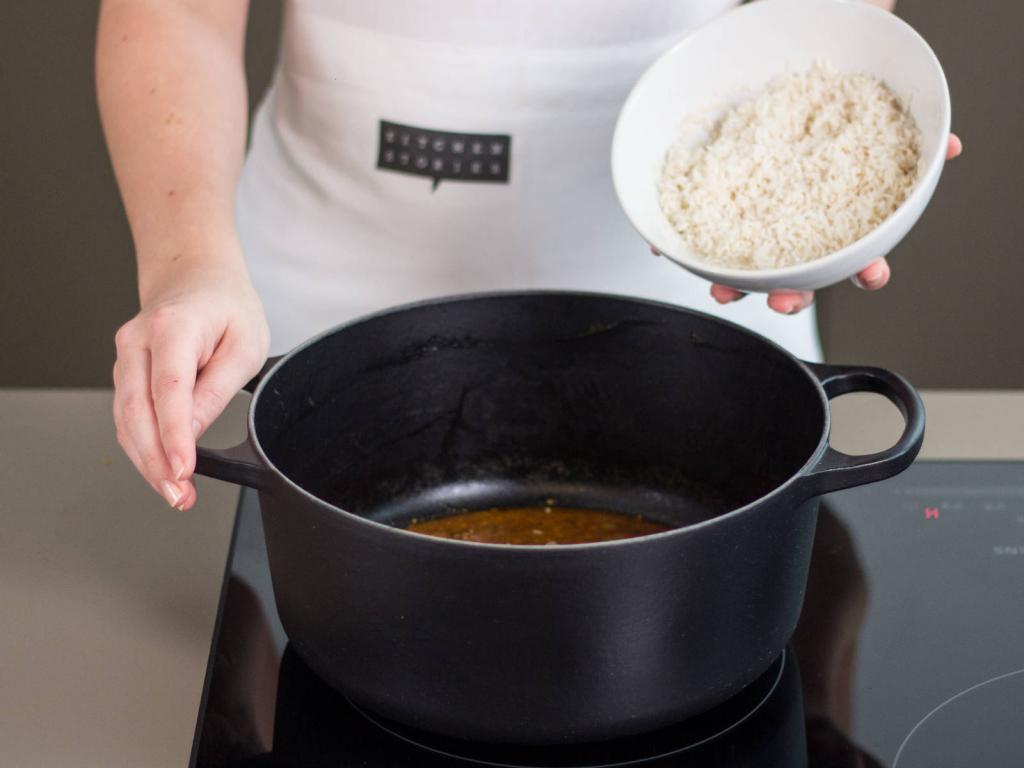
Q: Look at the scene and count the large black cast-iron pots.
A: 1